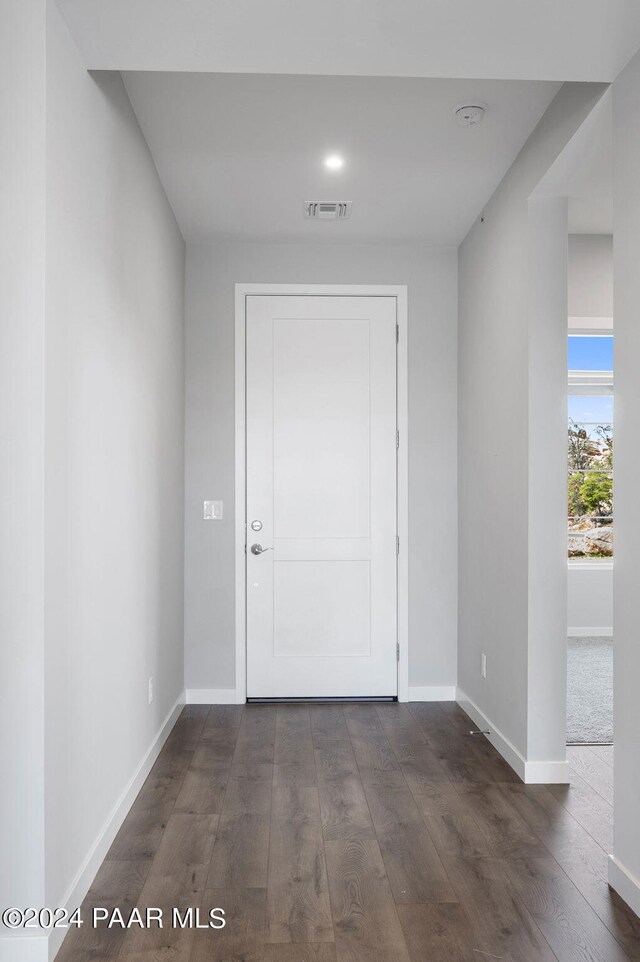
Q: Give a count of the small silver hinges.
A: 4